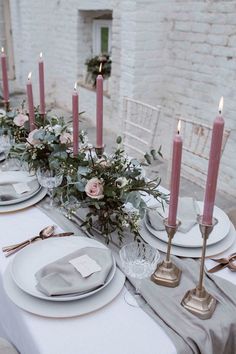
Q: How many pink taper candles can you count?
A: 7